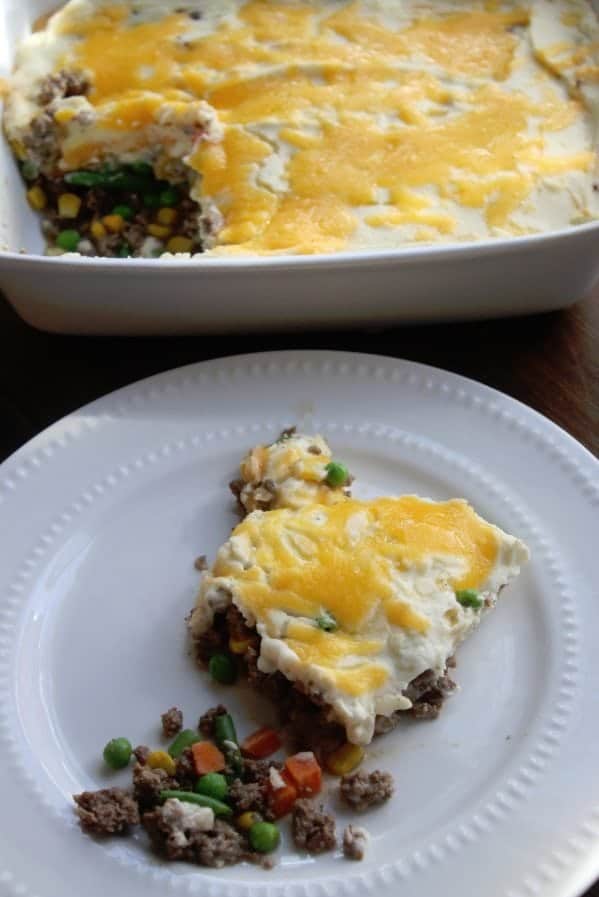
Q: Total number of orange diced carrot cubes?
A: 4